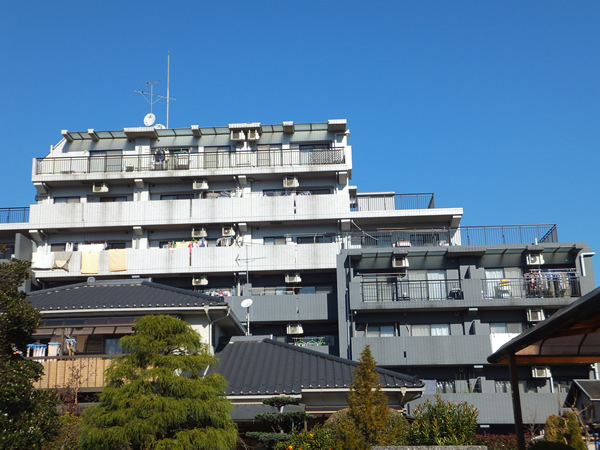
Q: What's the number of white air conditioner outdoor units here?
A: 14